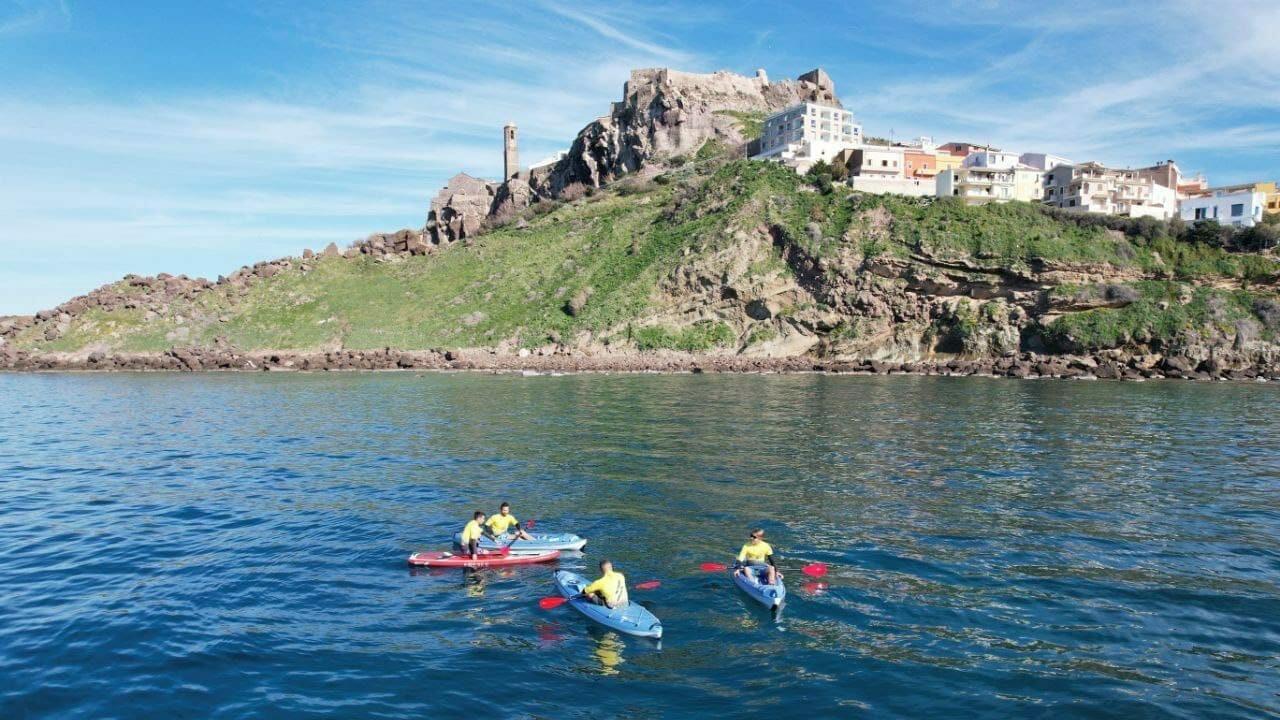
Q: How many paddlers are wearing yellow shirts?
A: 4